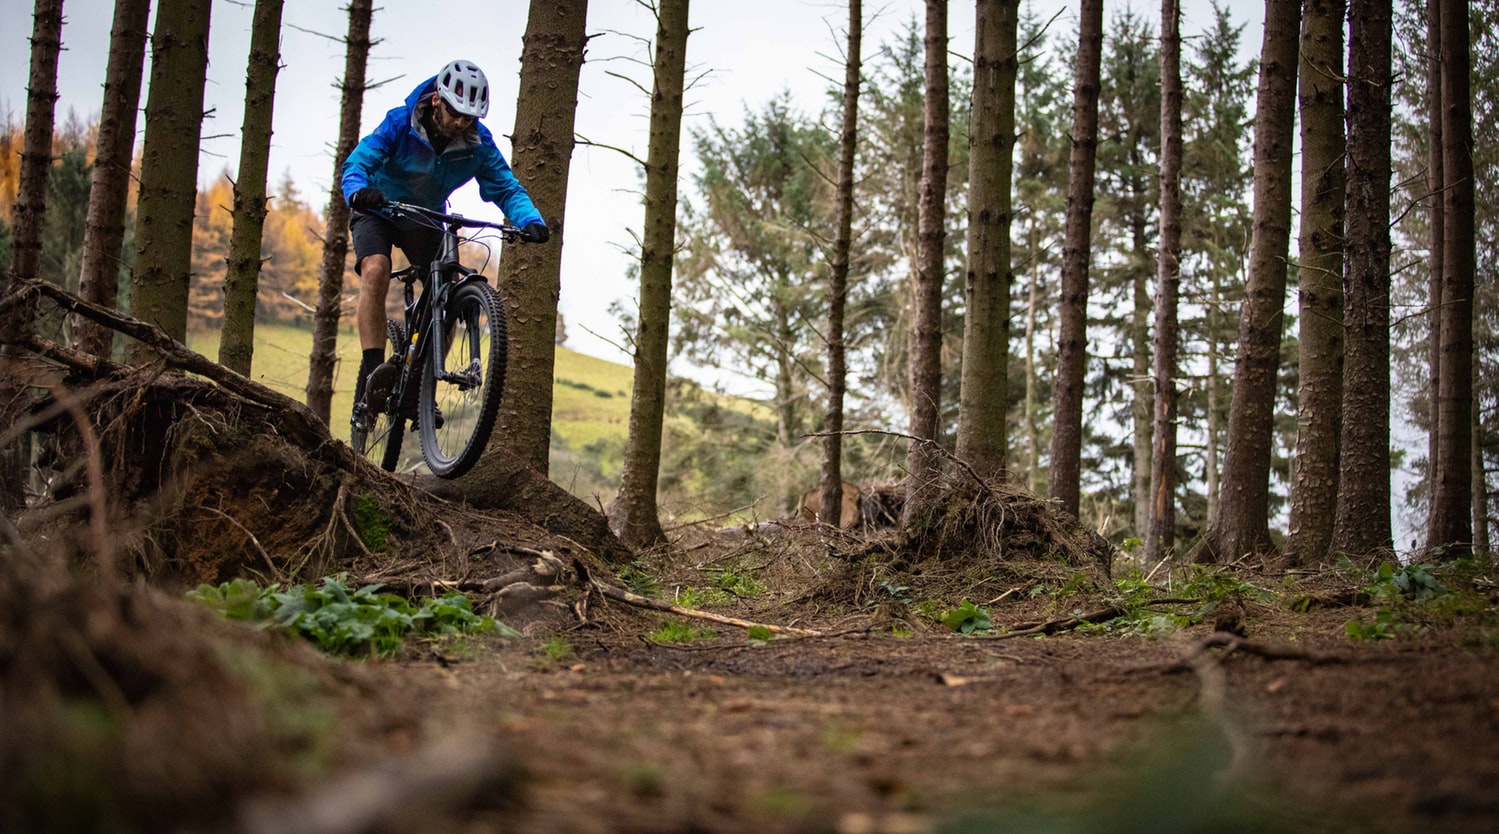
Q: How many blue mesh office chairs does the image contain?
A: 0